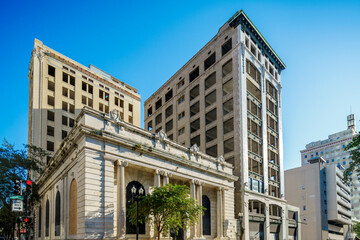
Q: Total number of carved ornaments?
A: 4